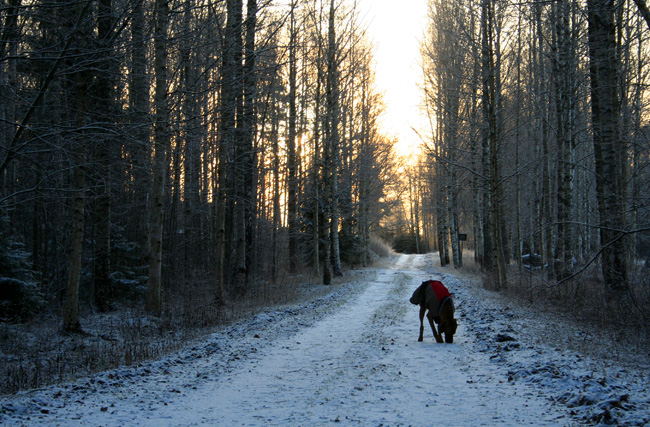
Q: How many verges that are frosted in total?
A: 2